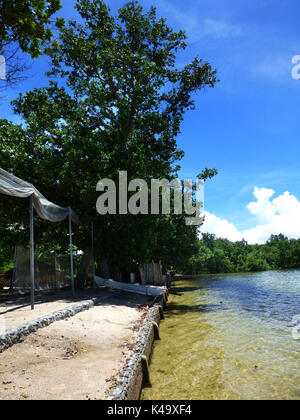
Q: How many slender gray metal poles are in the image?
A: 3